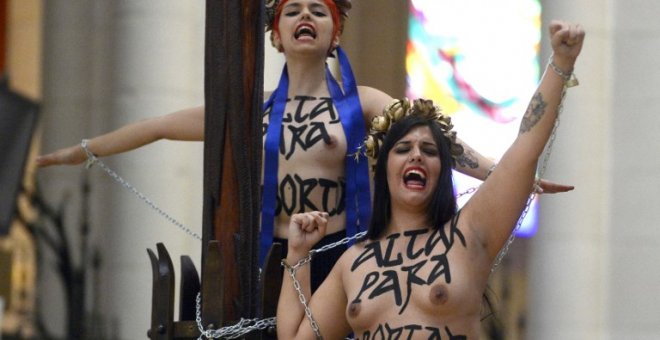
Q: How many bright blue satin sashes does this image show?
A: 2